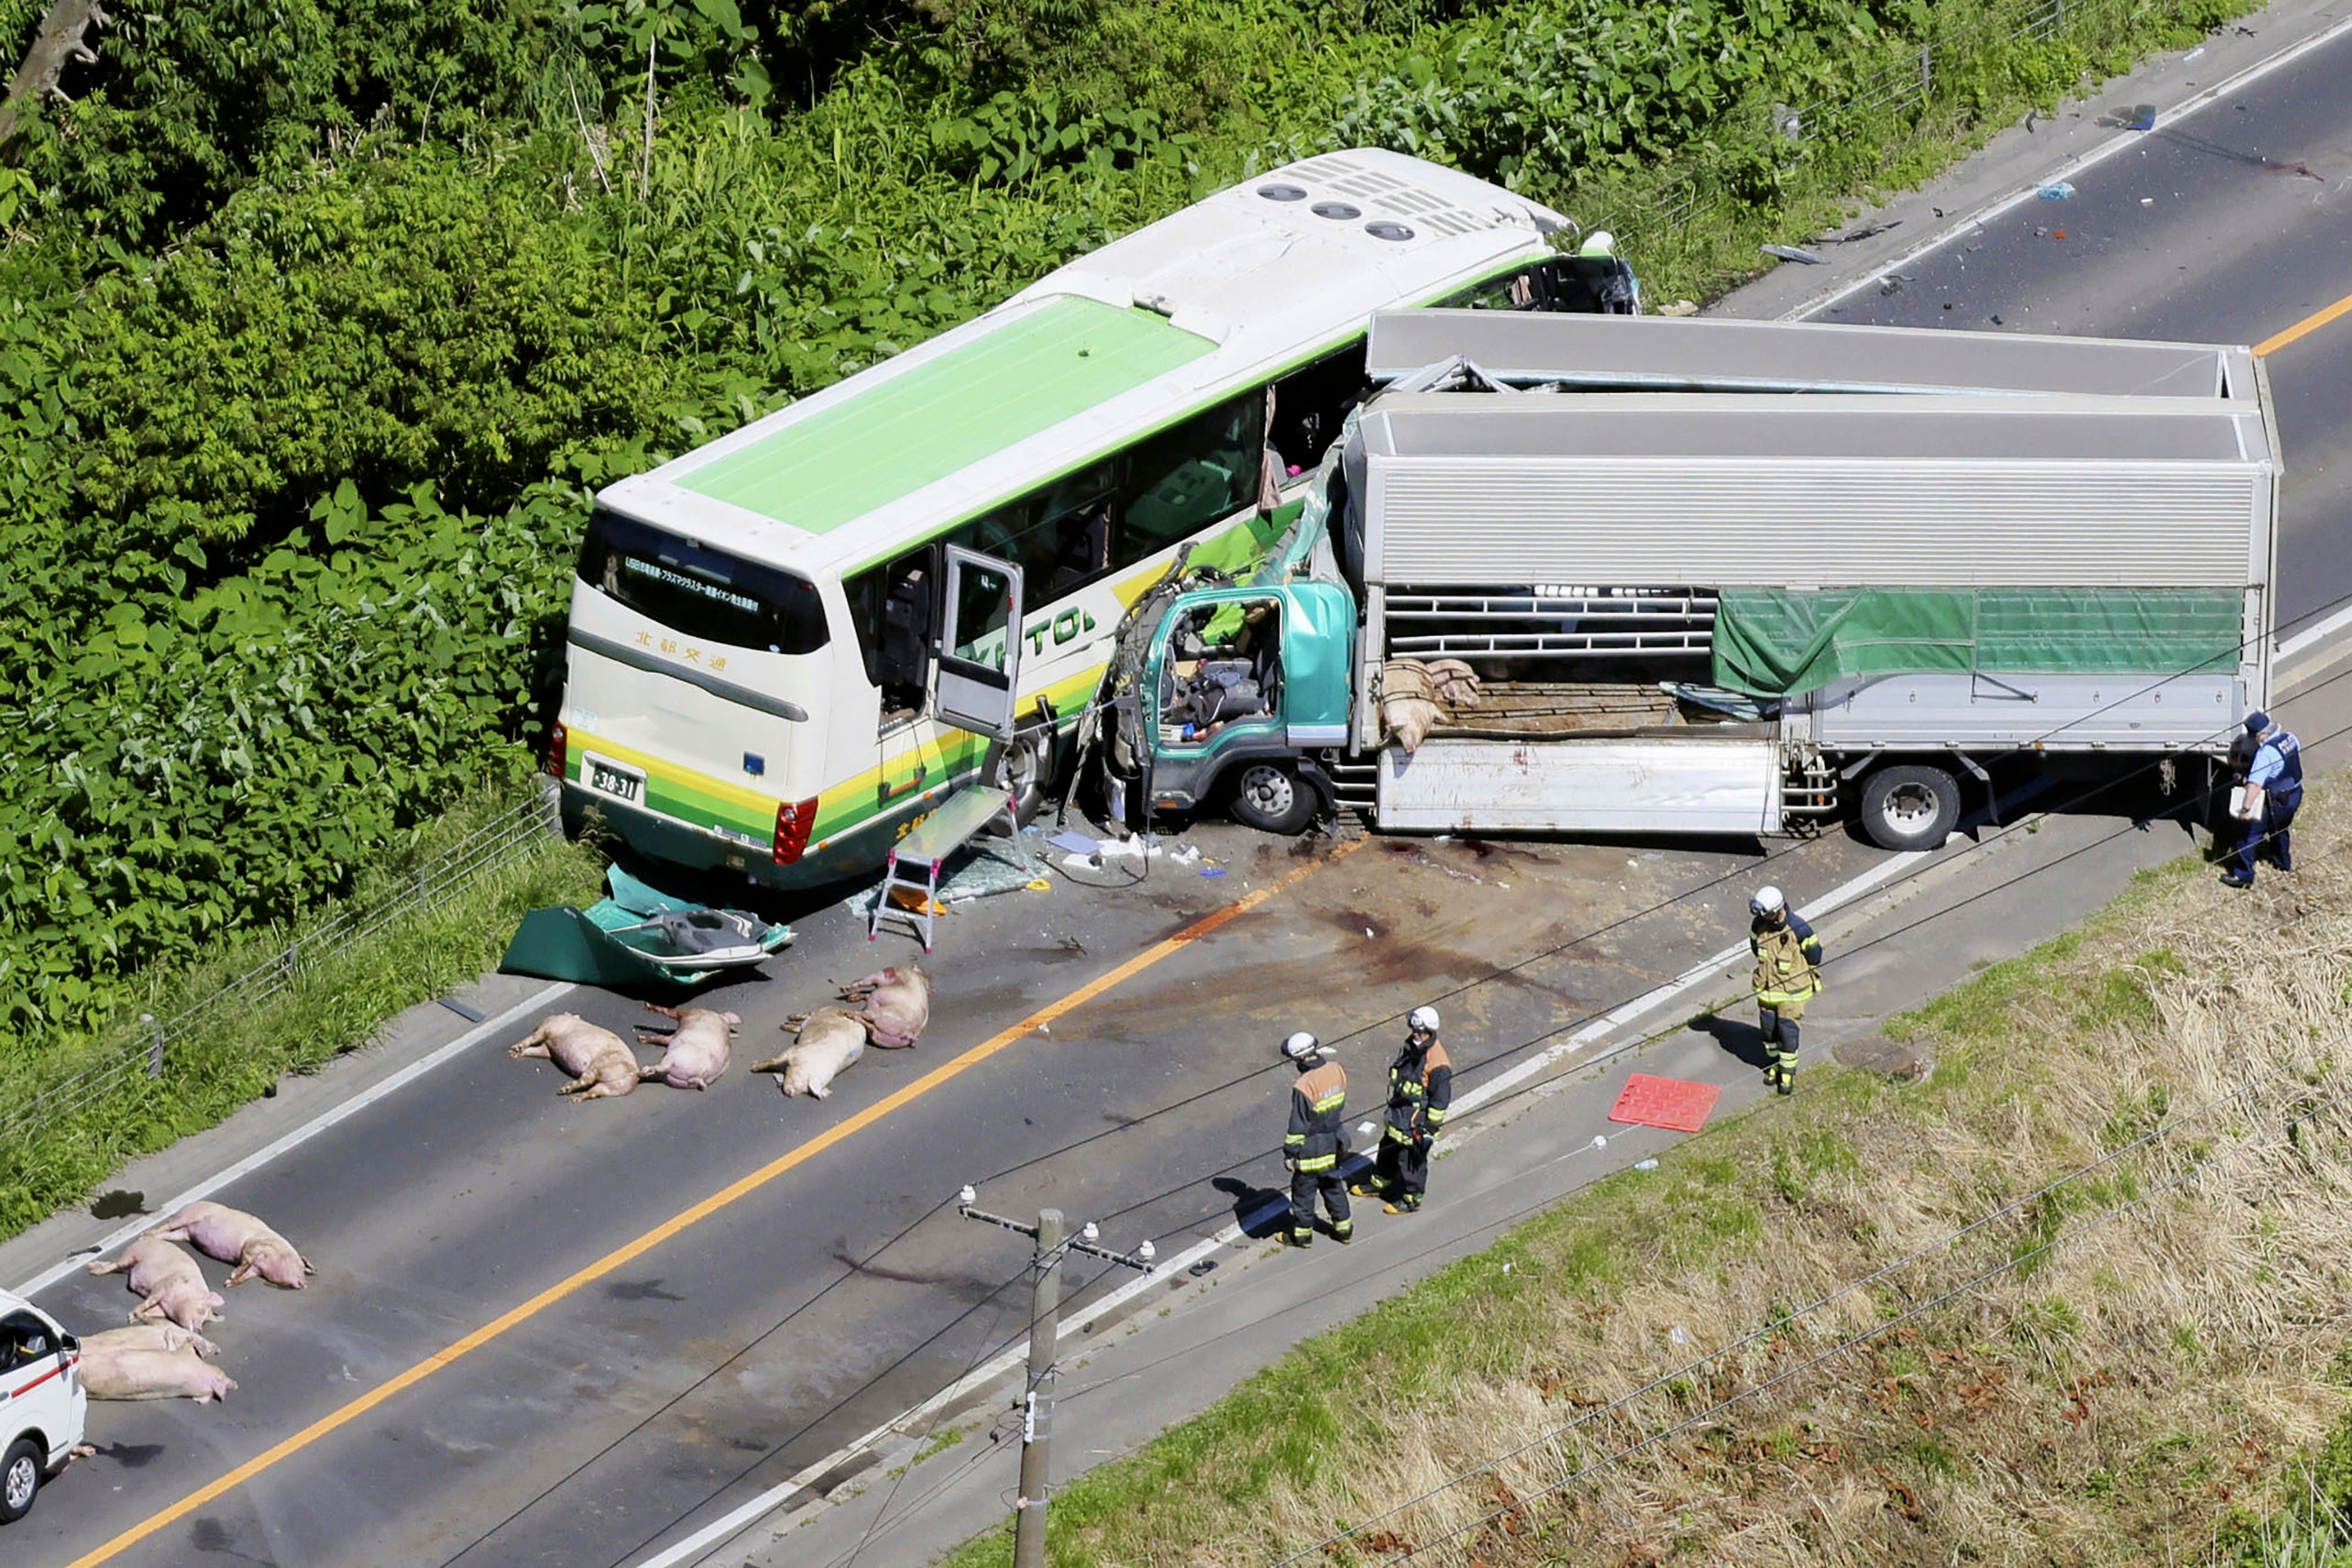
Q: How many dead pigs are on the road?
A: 8